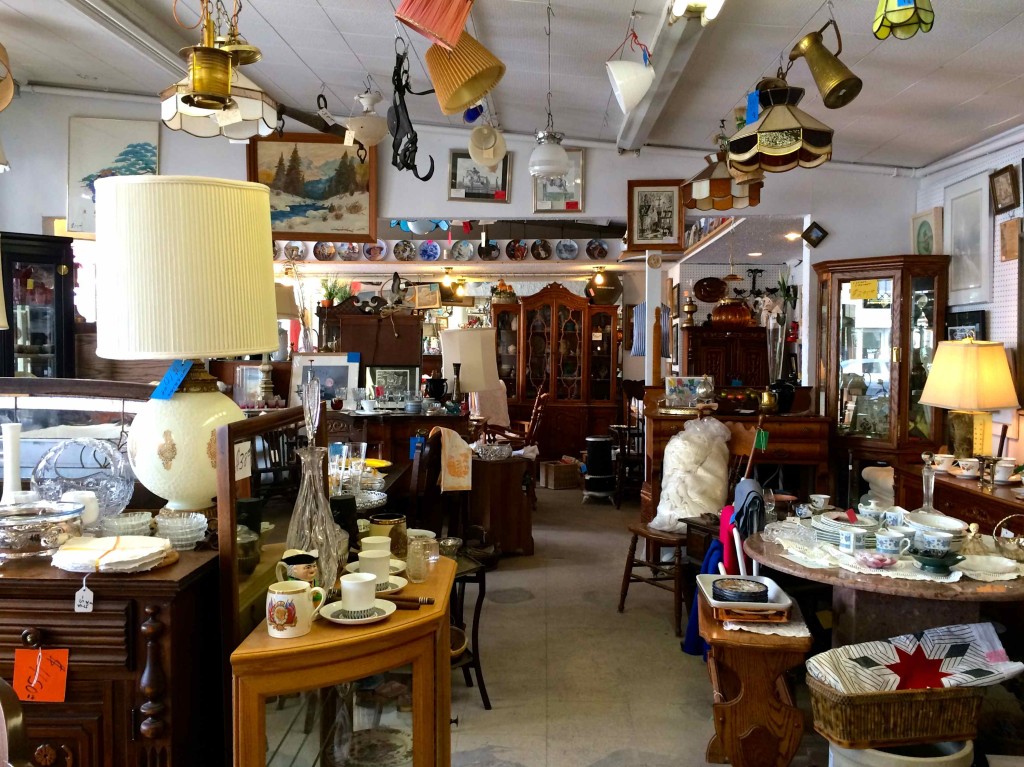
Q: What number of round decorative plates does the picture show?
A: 13